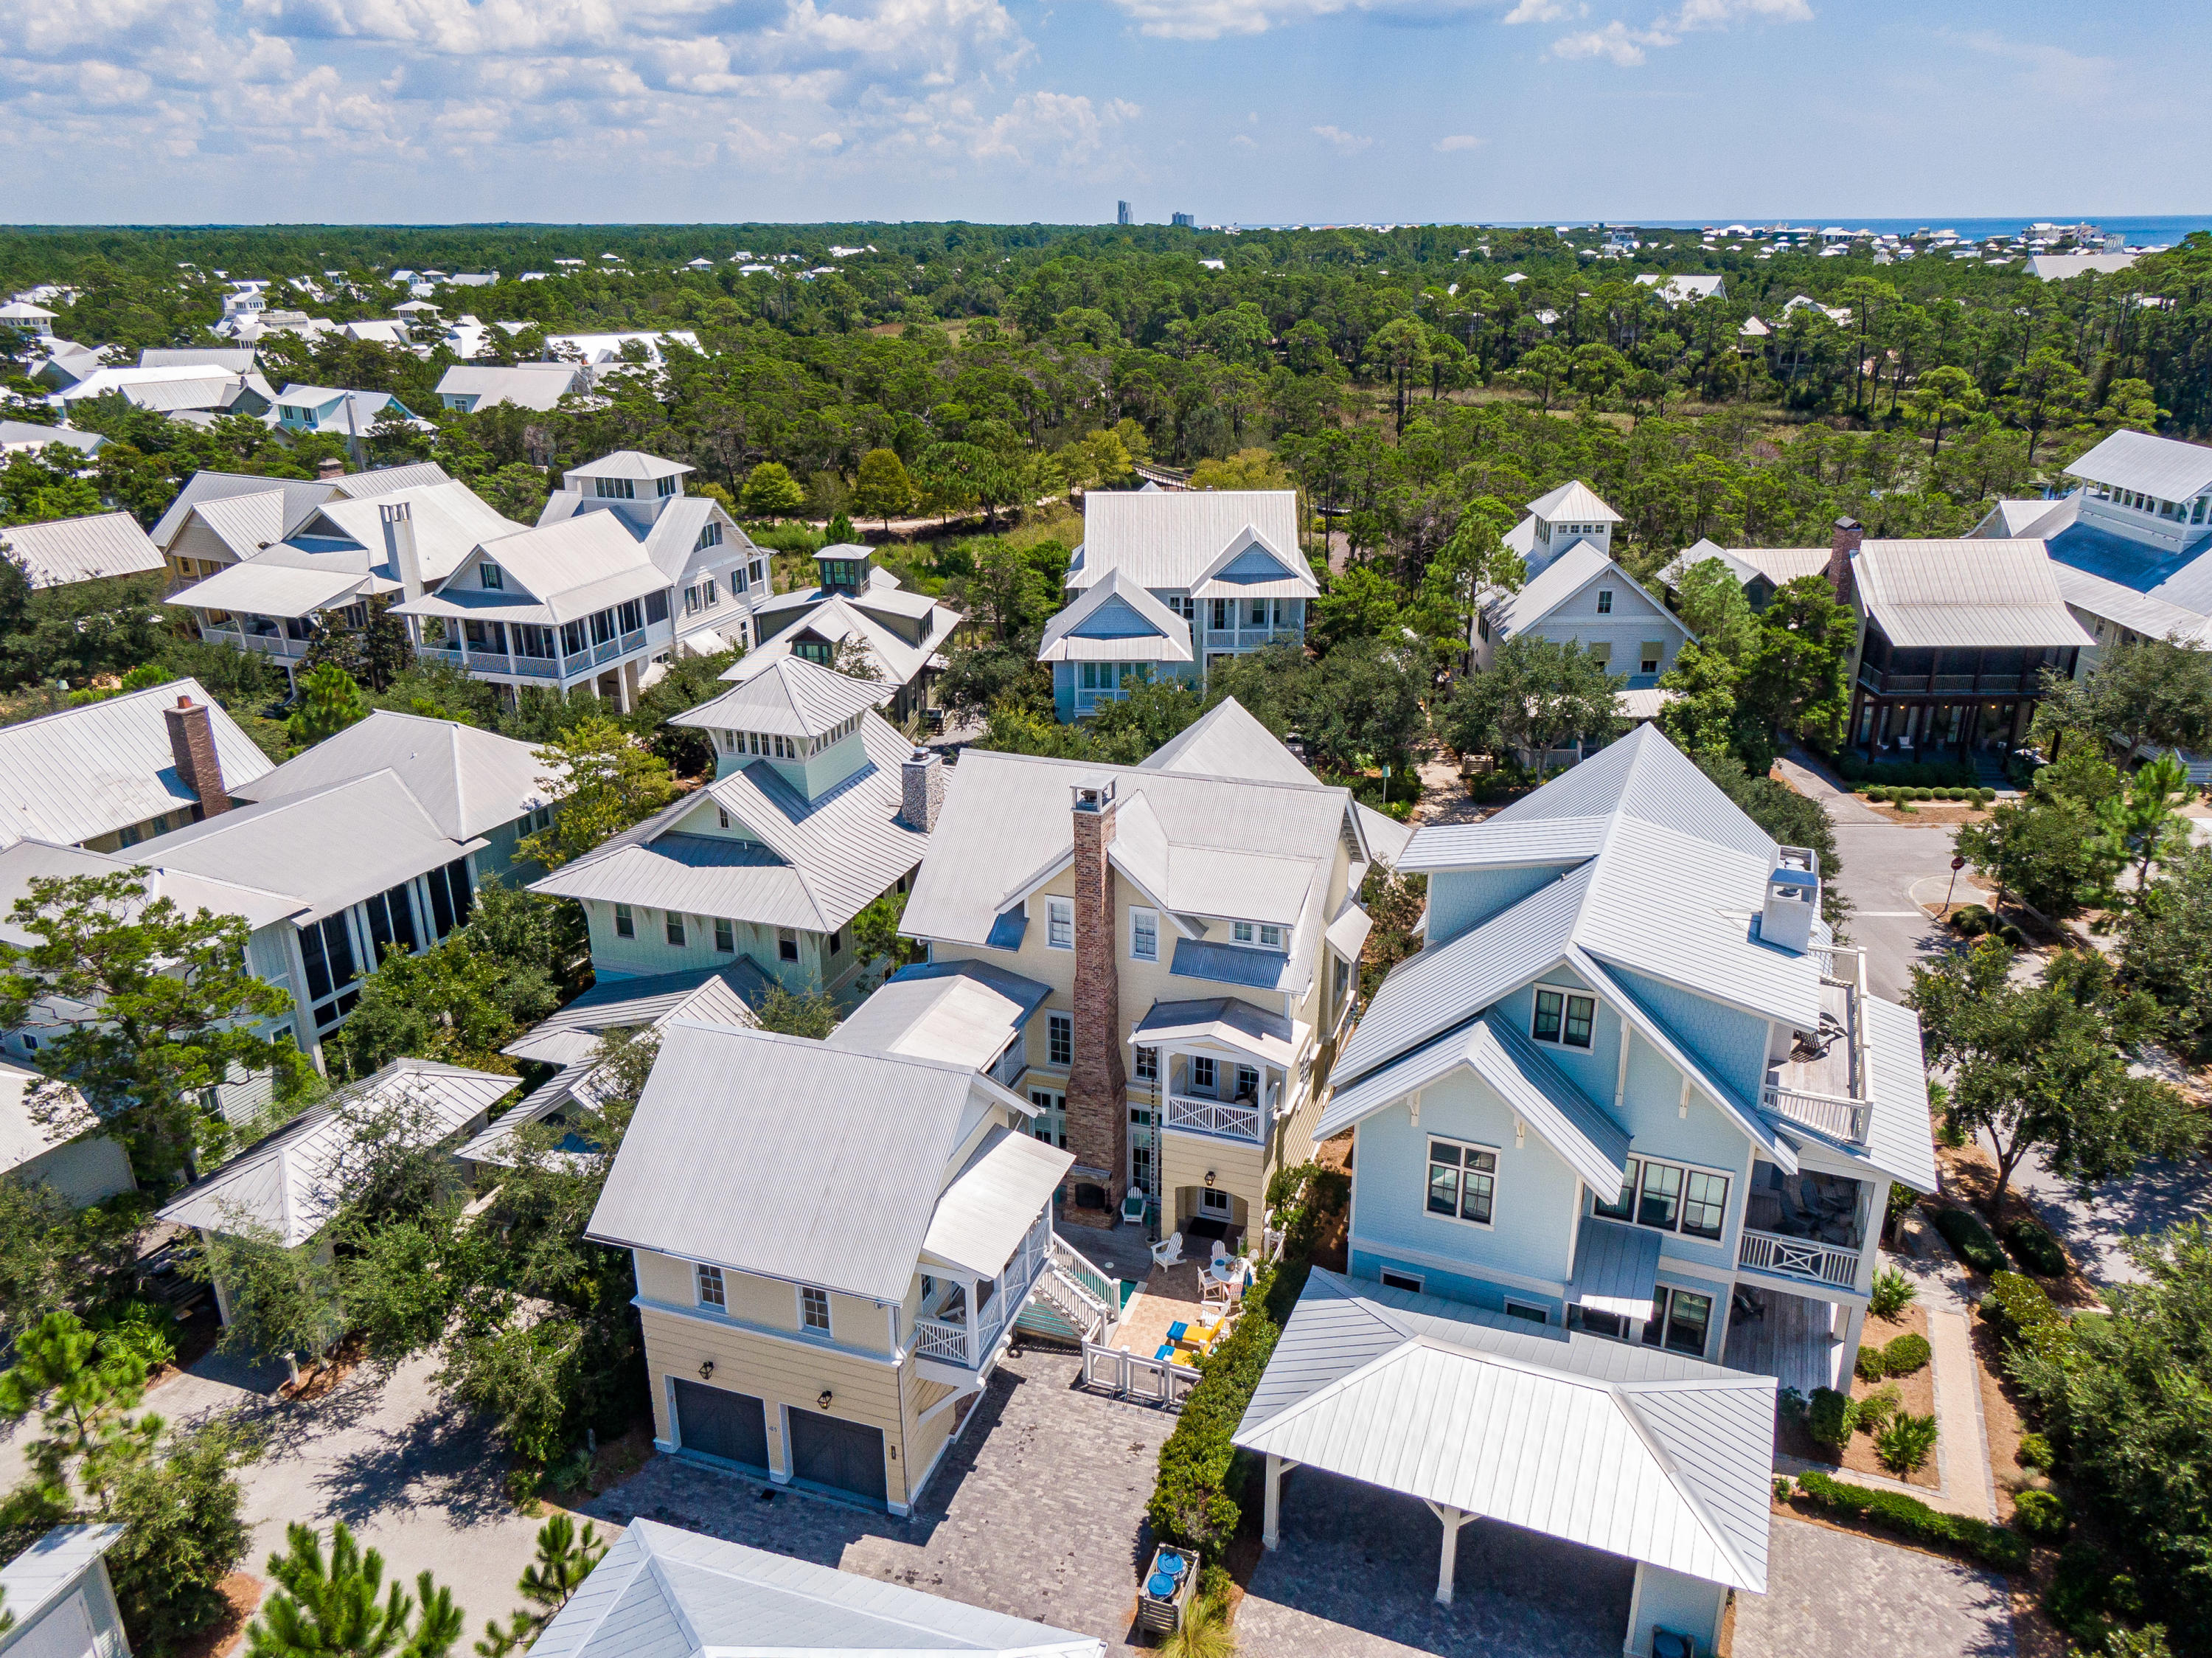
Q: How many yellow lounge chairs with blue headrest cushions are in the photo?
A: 2